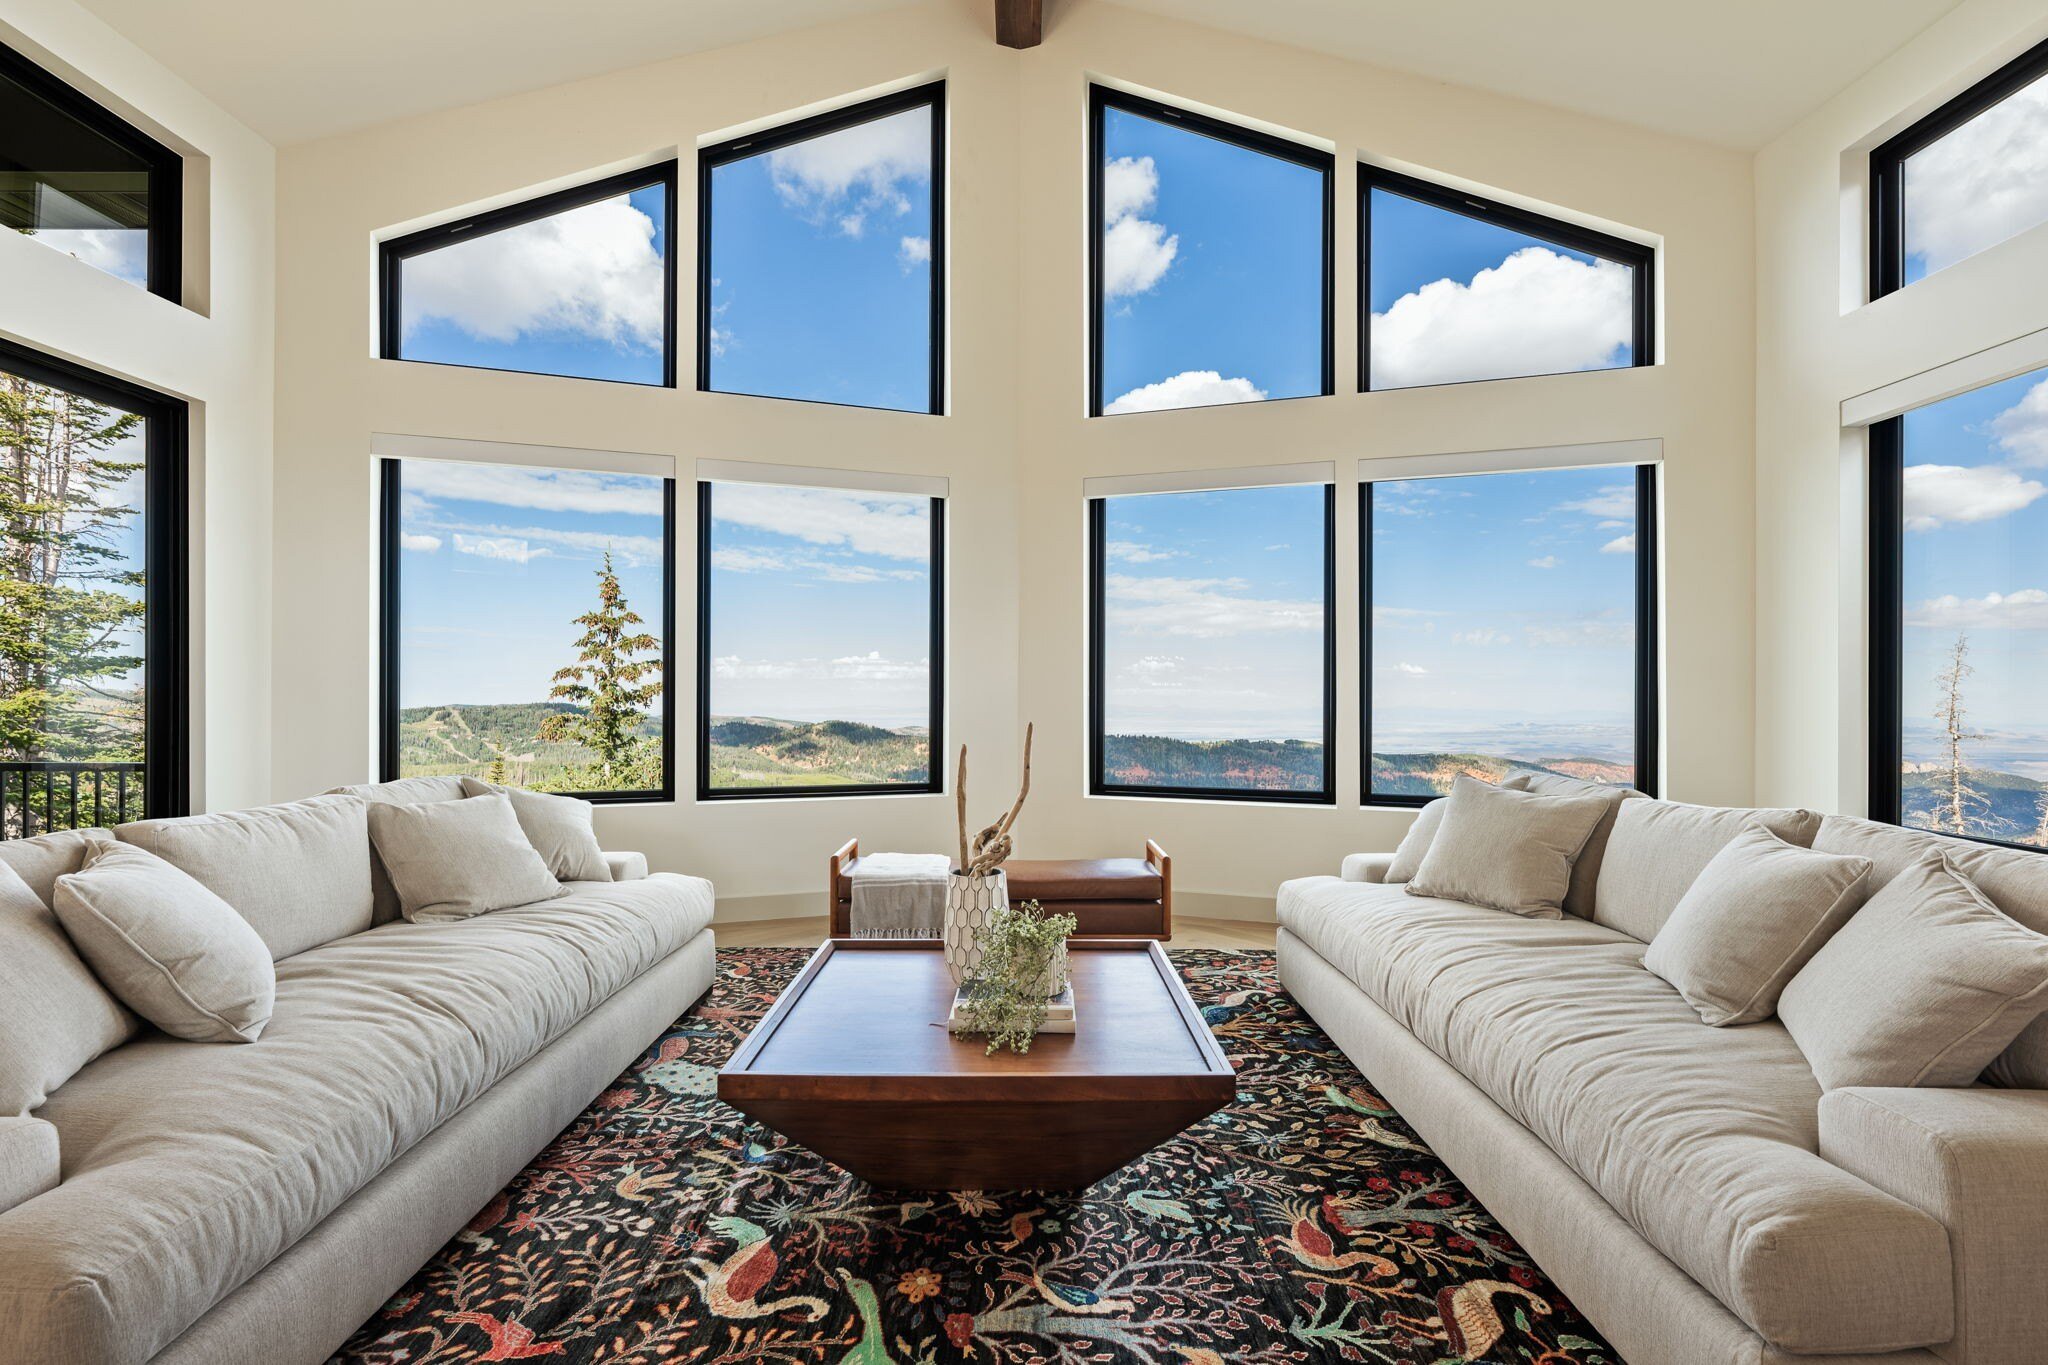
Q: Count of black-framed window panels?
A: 12